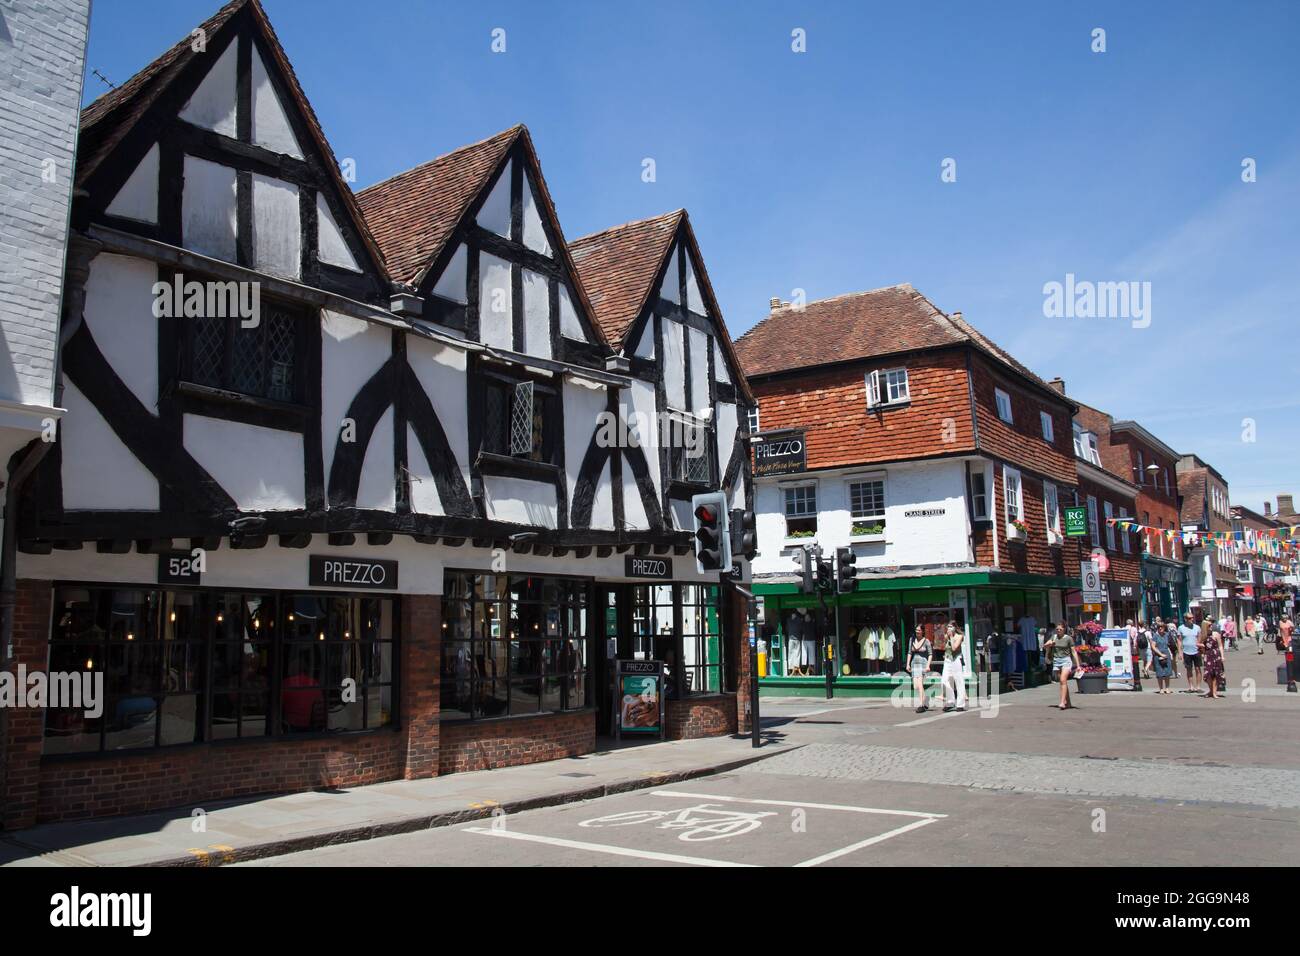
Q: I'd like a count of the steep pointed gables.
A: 3